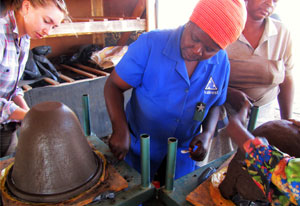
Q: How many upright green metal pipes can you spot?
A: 4